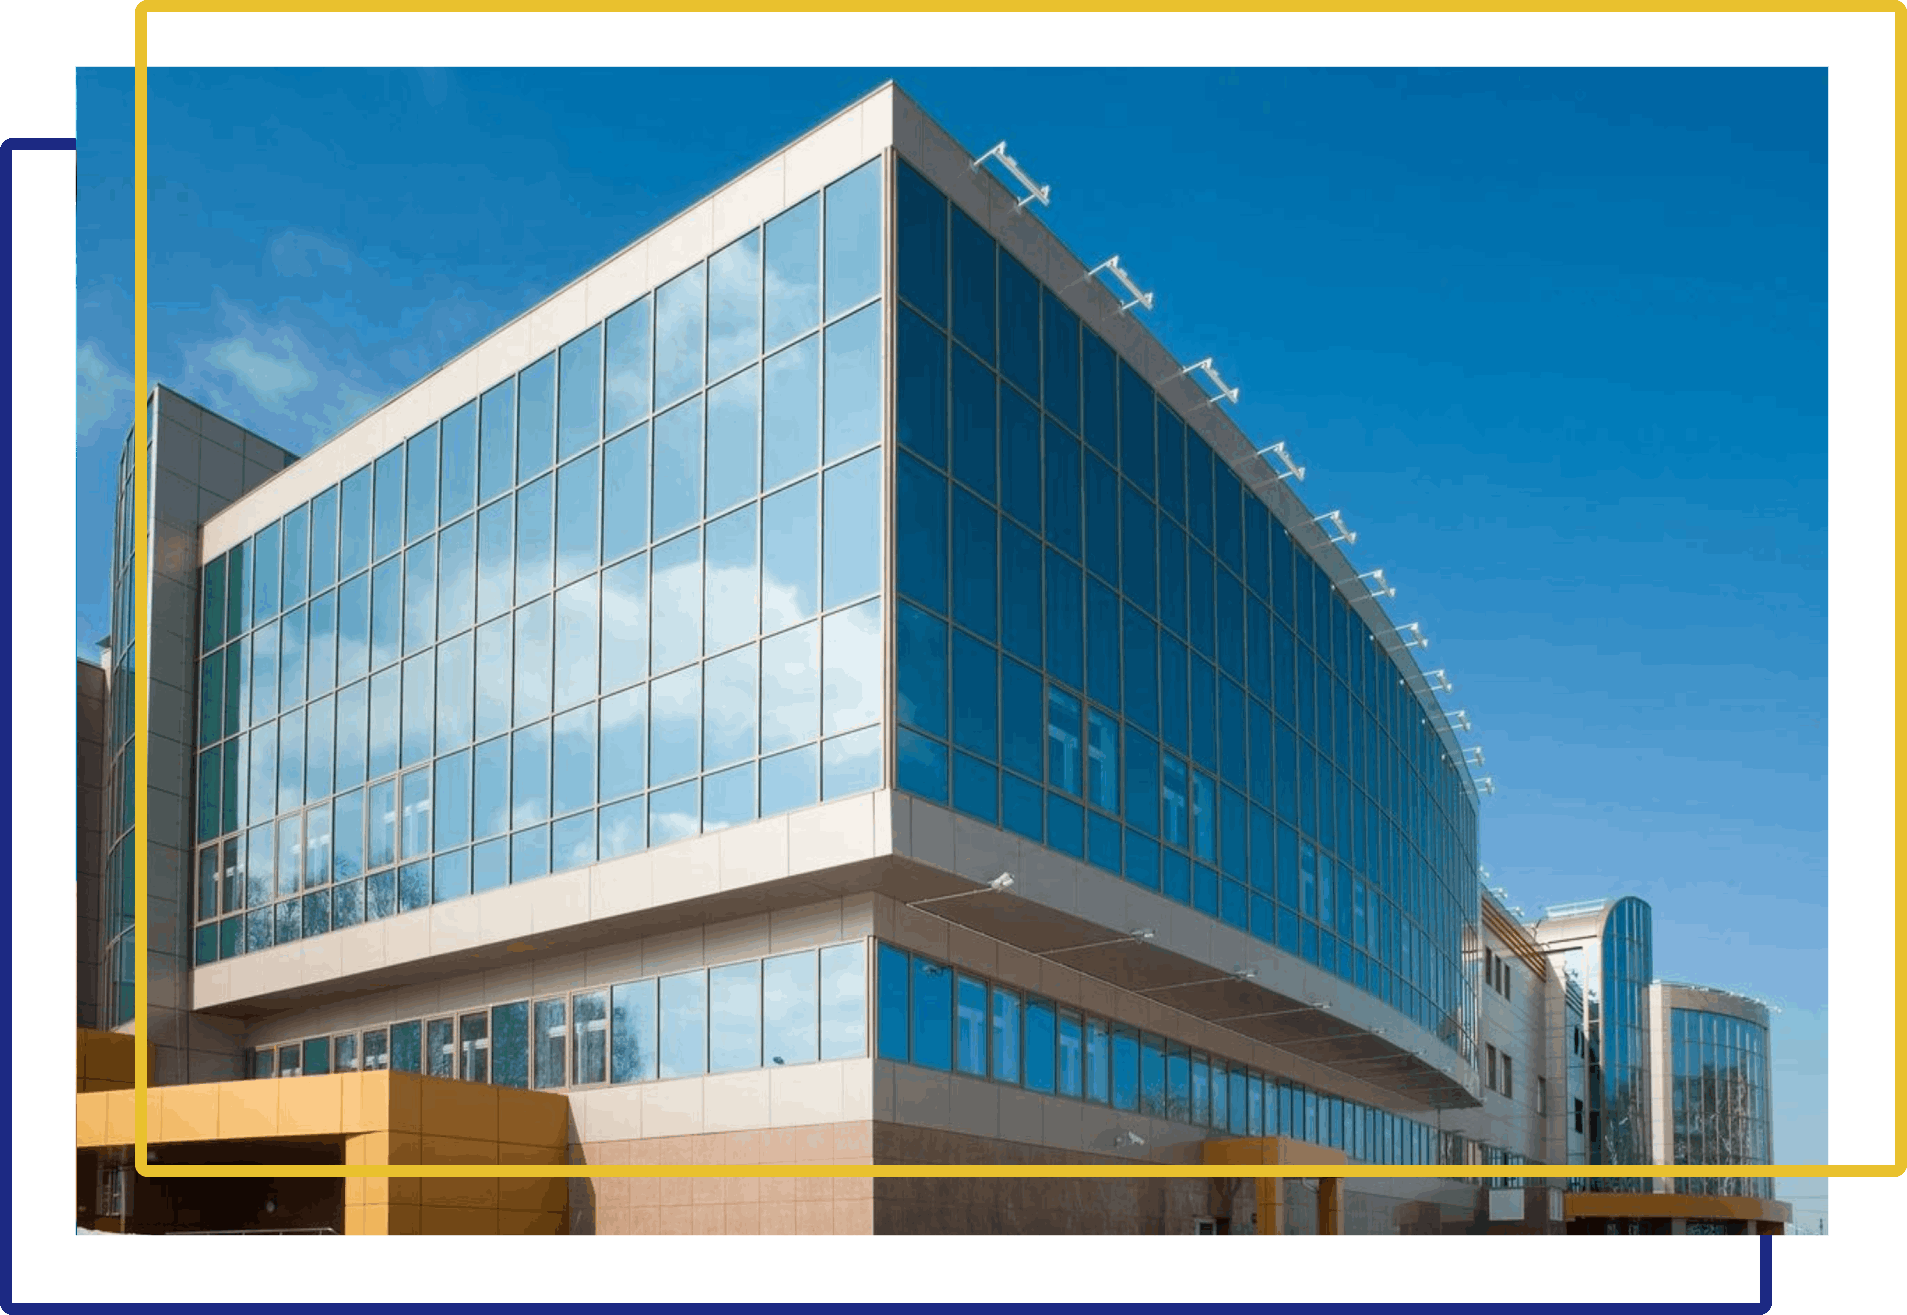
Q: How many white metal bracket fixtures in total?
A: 11